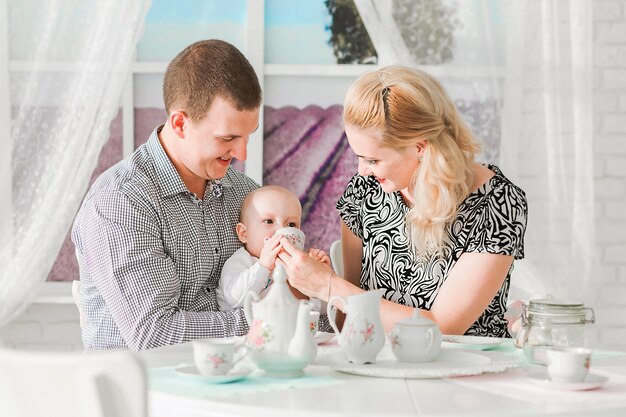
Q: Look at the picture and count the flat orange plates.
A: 0